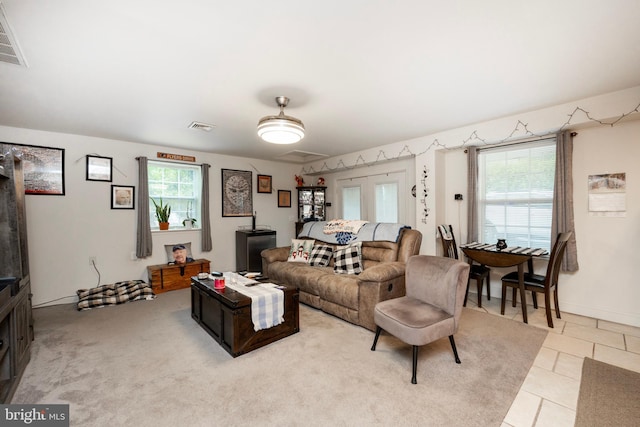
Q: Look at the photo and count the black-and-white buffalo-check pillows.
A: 2